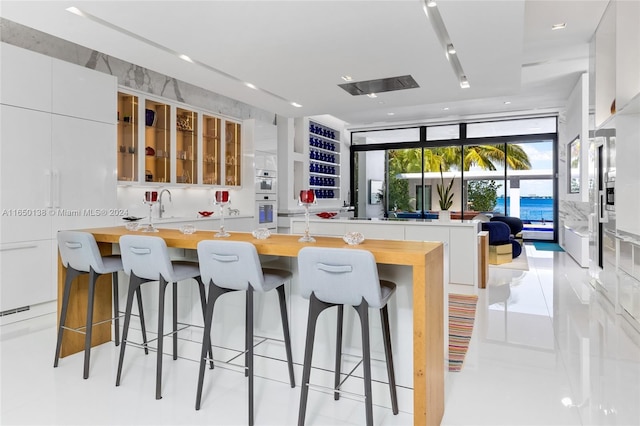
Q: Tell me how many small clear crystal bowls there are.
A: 4